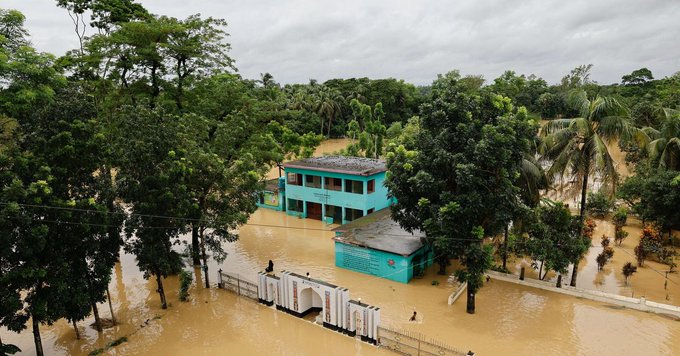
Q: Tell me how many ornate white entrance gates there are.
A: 1